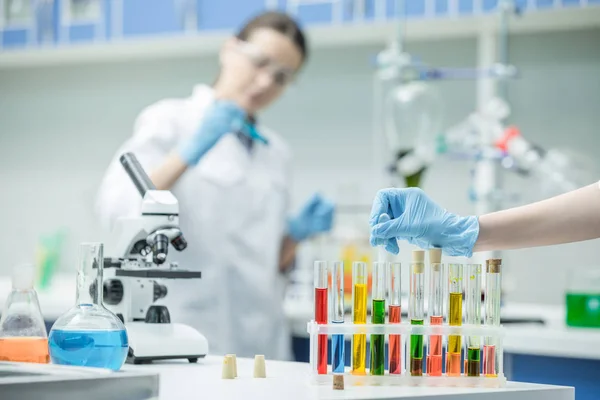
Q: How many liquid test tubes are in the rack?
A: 10